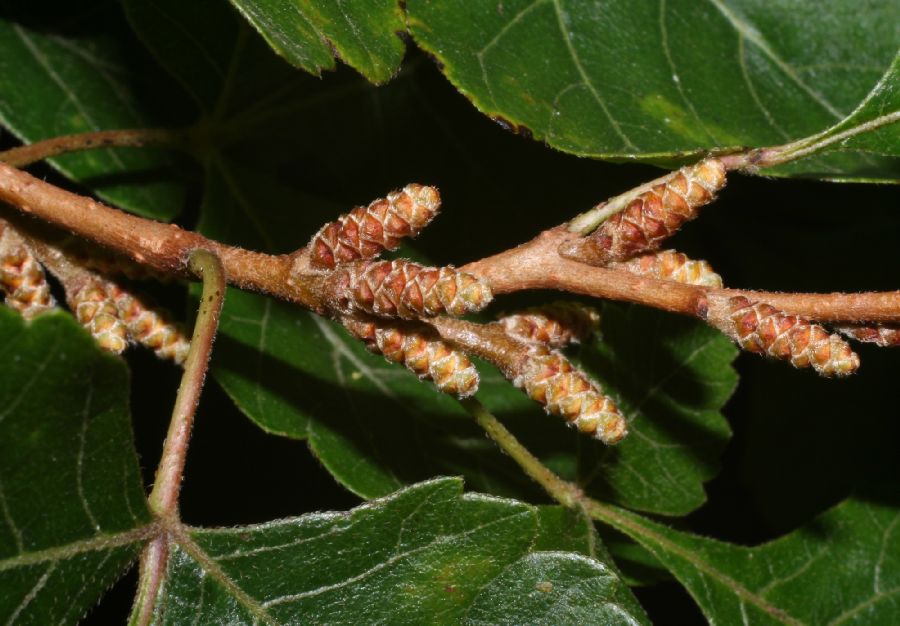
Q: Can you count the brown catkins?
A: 12